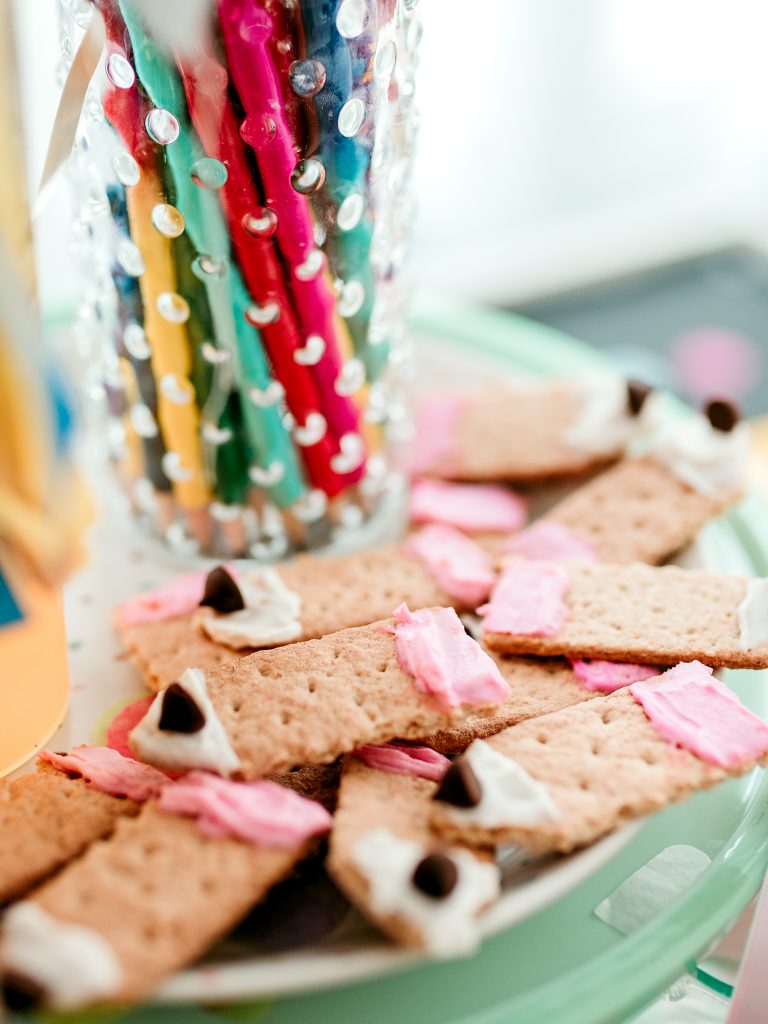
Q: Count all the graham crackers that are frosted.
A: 12